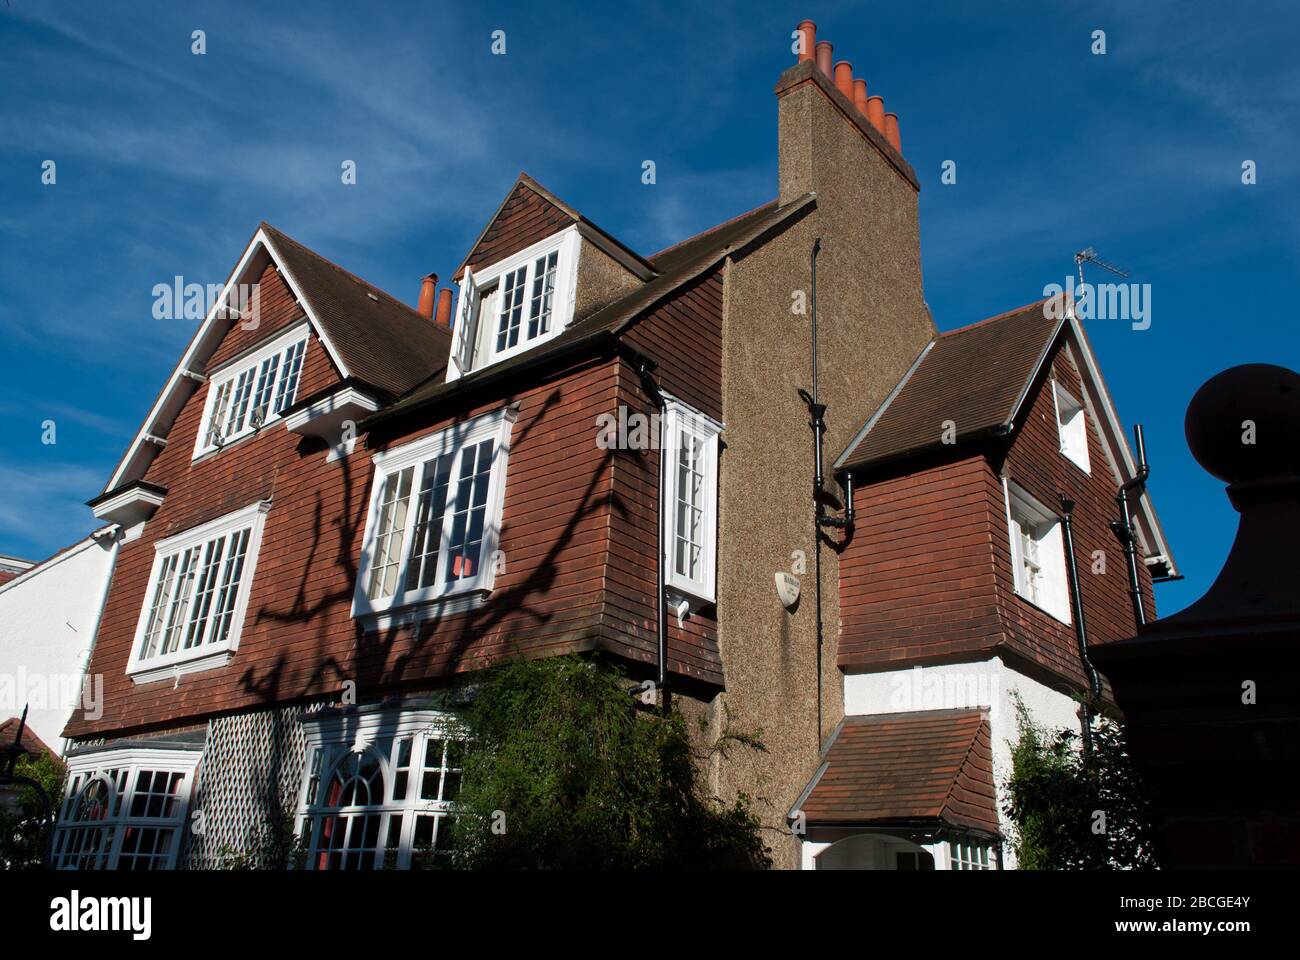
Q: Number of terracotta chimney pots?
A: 8